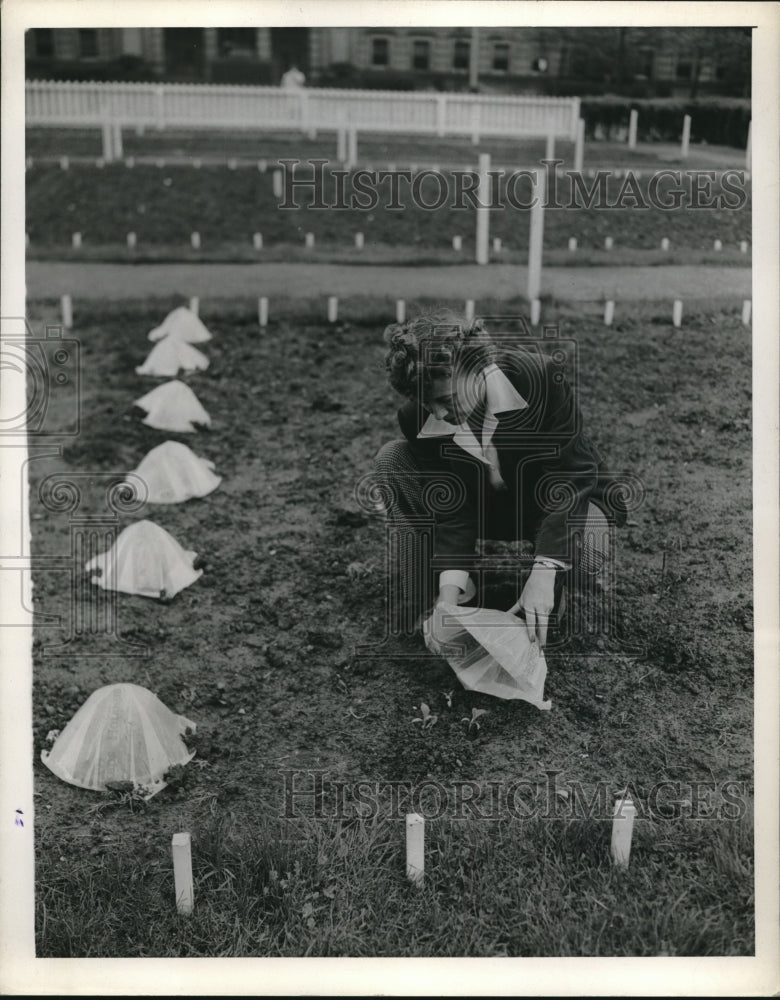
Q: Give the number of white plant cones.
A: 7